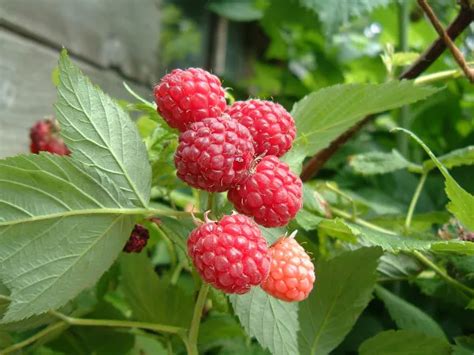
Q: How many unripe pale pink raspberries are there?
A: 1